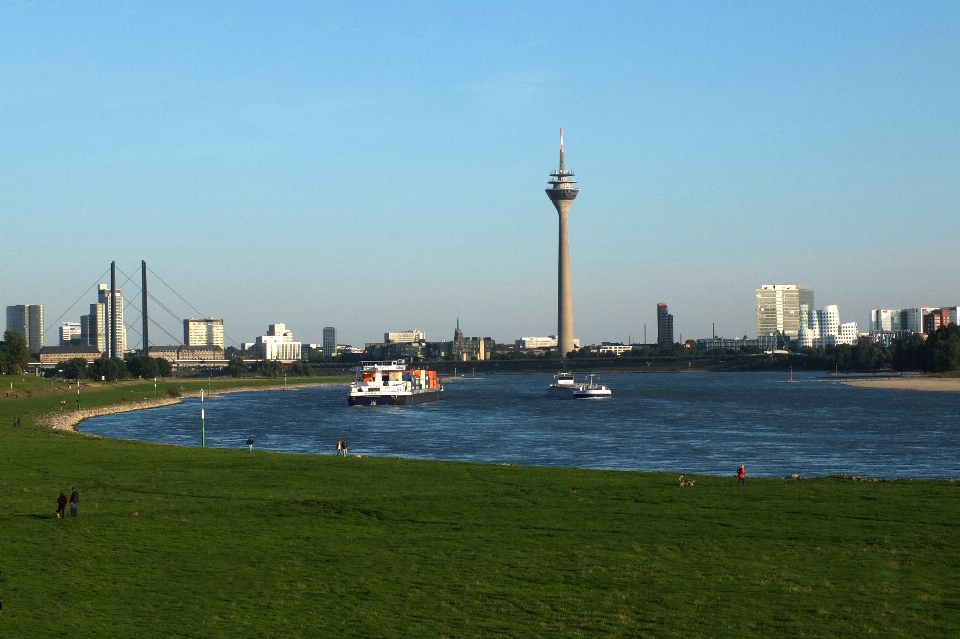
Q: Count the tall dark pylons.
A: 2